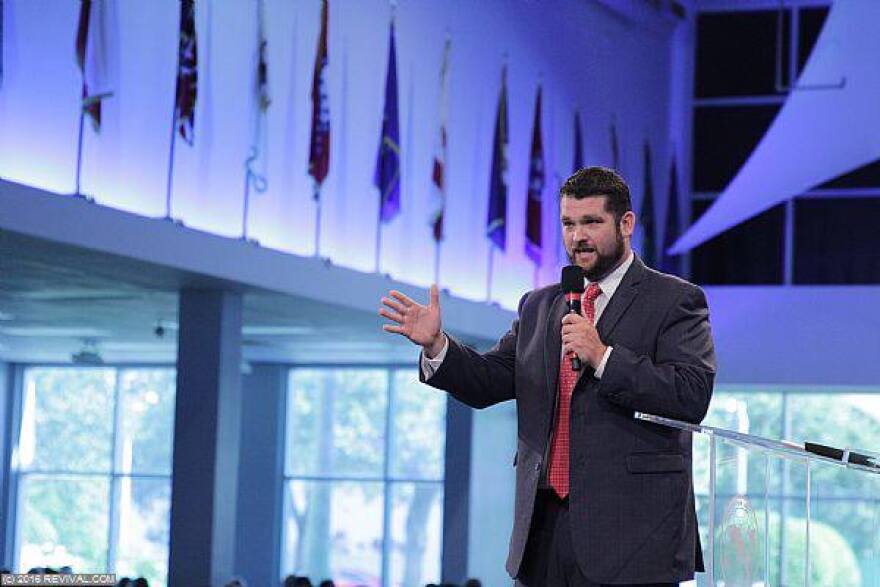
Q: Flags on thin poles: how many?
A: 12